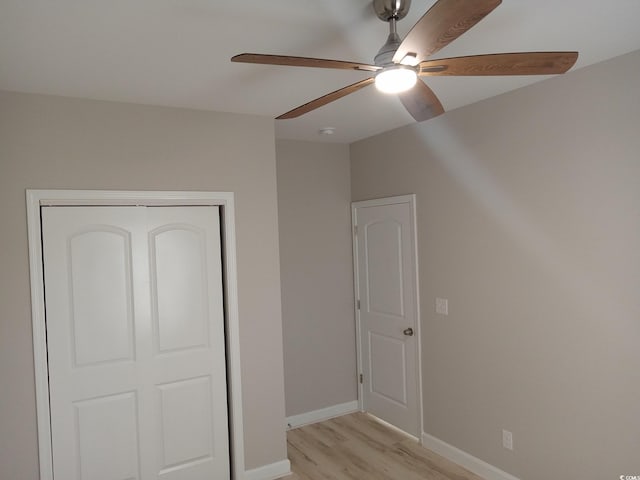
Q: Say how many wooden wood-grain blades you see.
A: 5